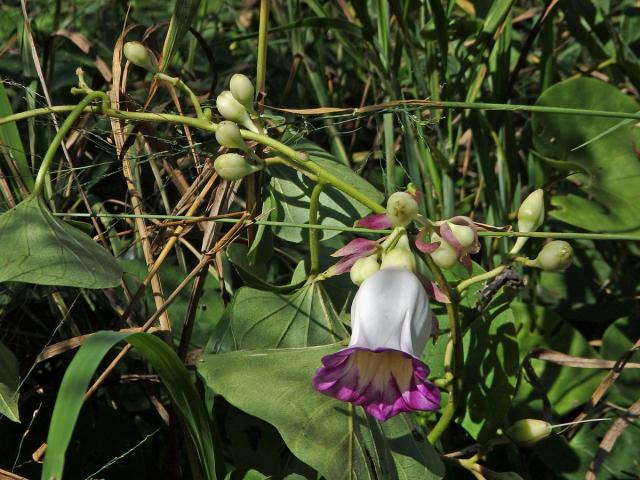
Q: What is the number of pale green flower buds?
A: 12